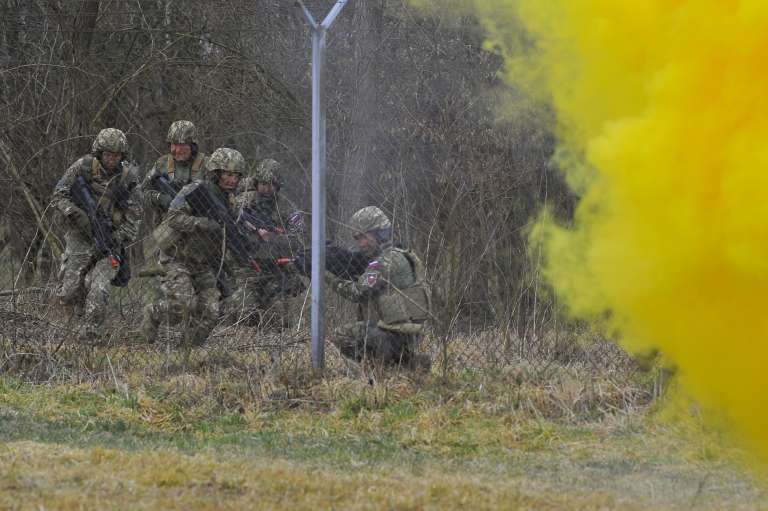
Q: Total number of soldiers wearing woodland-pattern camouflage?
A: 5